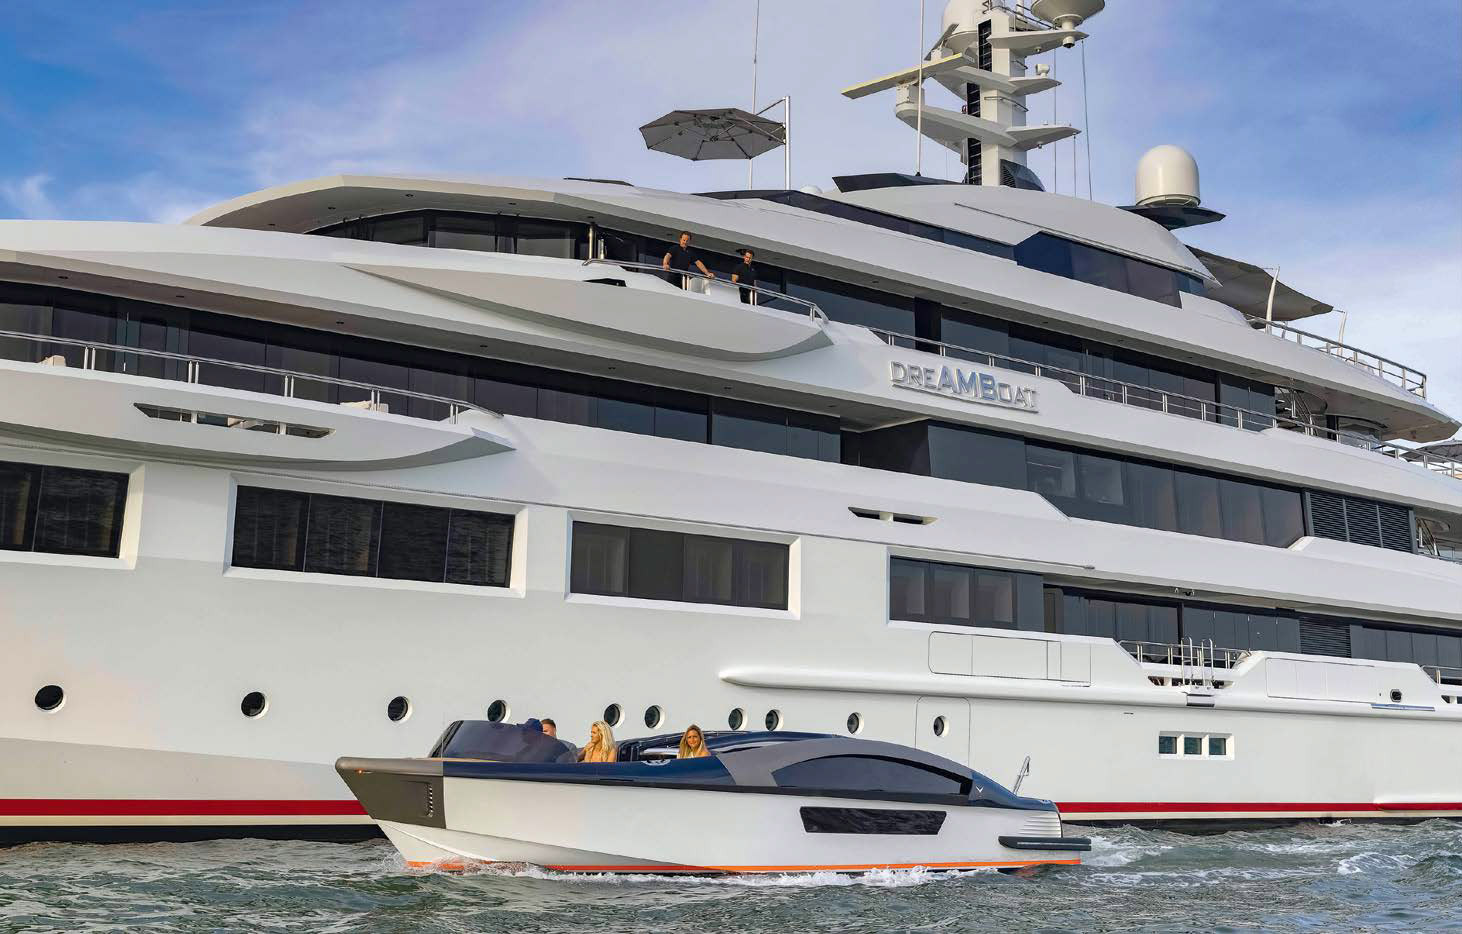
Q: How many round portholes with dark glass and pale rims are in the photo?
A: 10